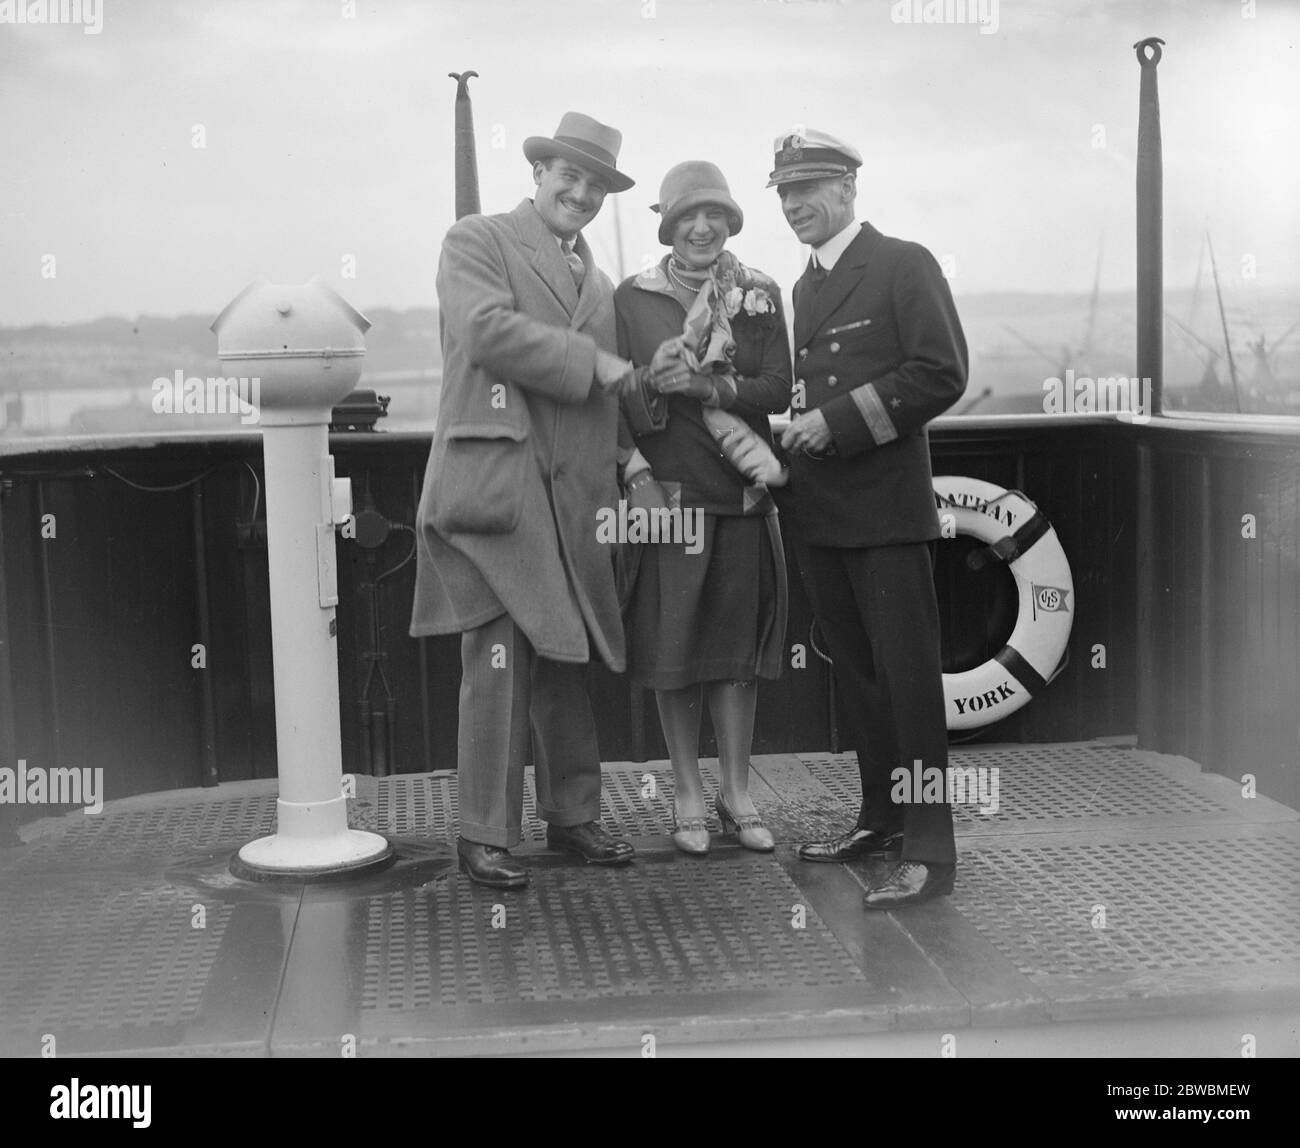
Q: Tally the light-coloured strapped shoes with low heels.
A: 2